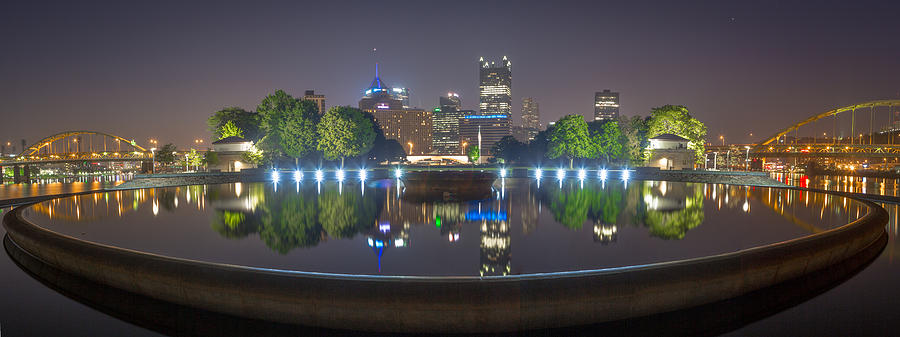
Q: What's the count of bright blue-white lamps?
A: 12